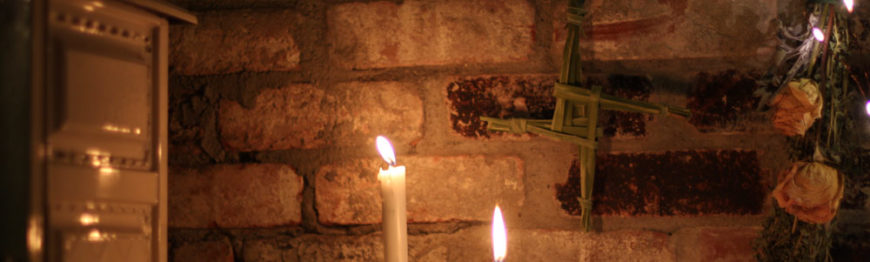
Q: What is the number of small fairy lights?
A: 3